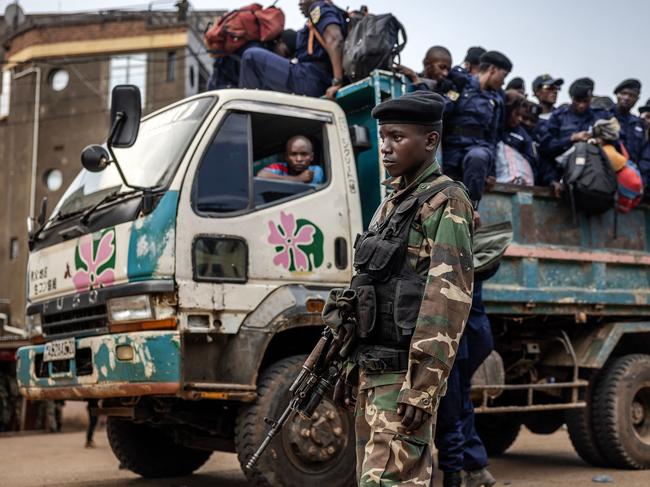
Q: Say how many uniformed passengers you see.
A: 12